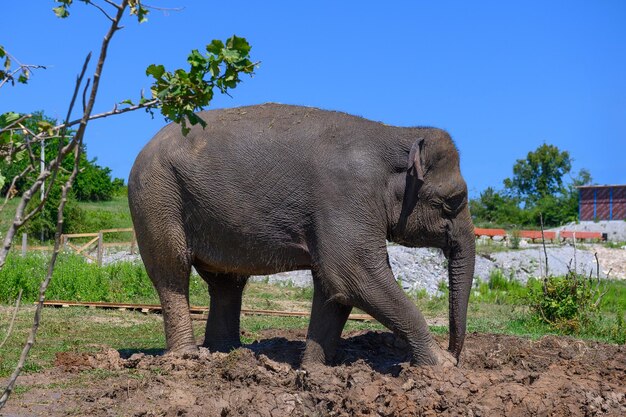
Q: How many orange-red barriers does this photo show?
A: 3